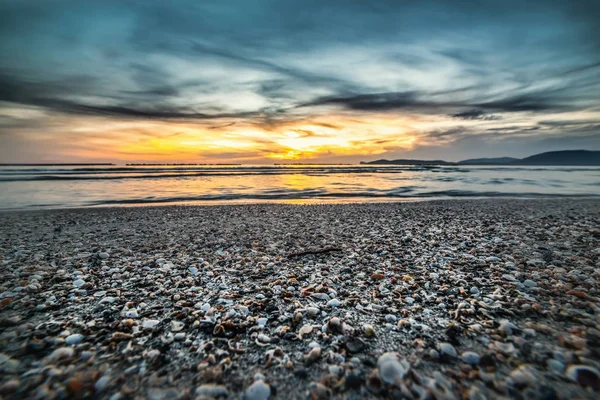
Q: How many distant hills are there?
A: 3